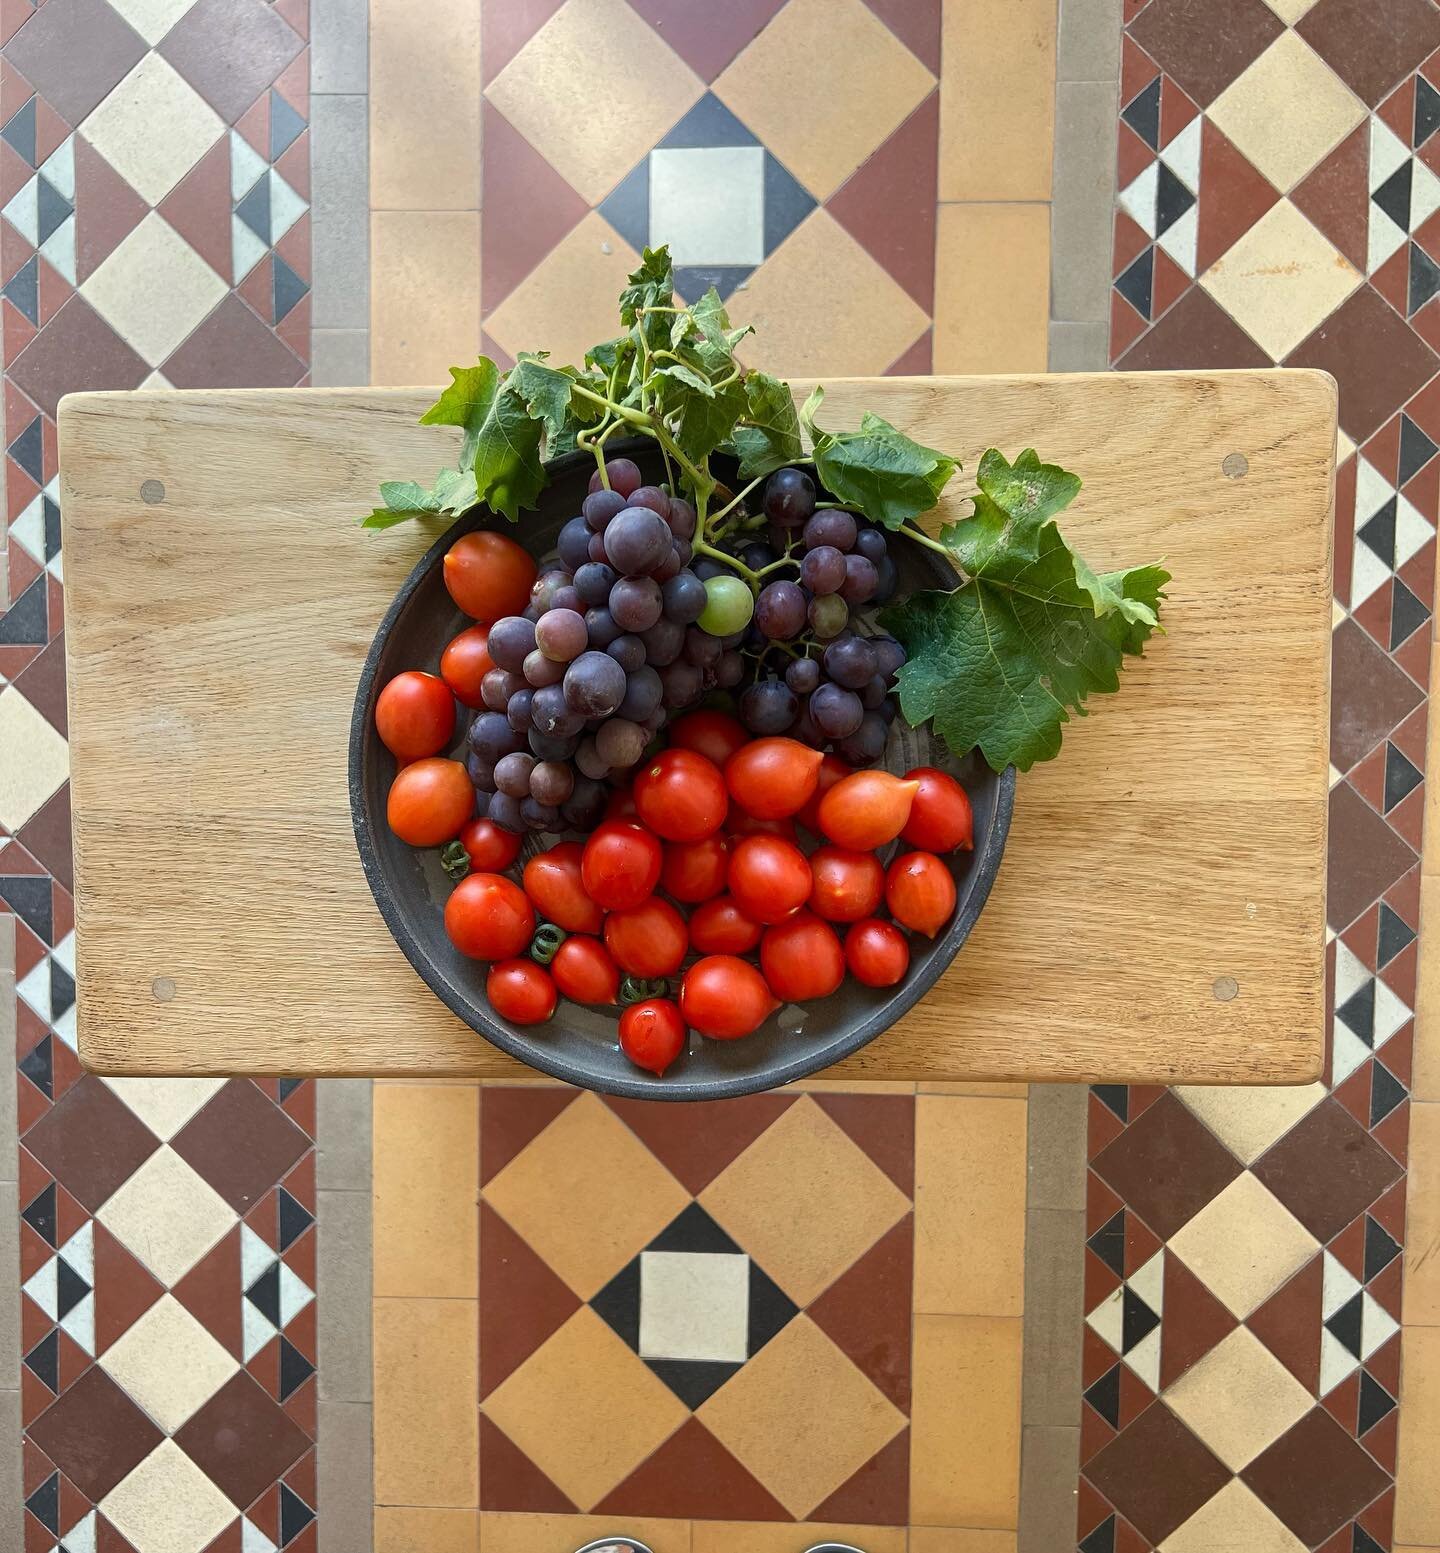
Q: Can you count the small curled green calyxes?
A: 3